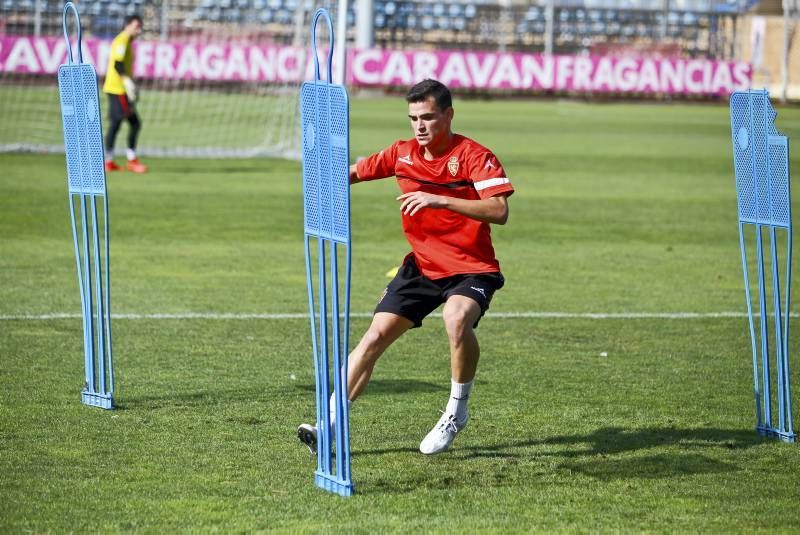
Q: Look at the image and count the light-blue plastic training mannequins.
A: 3